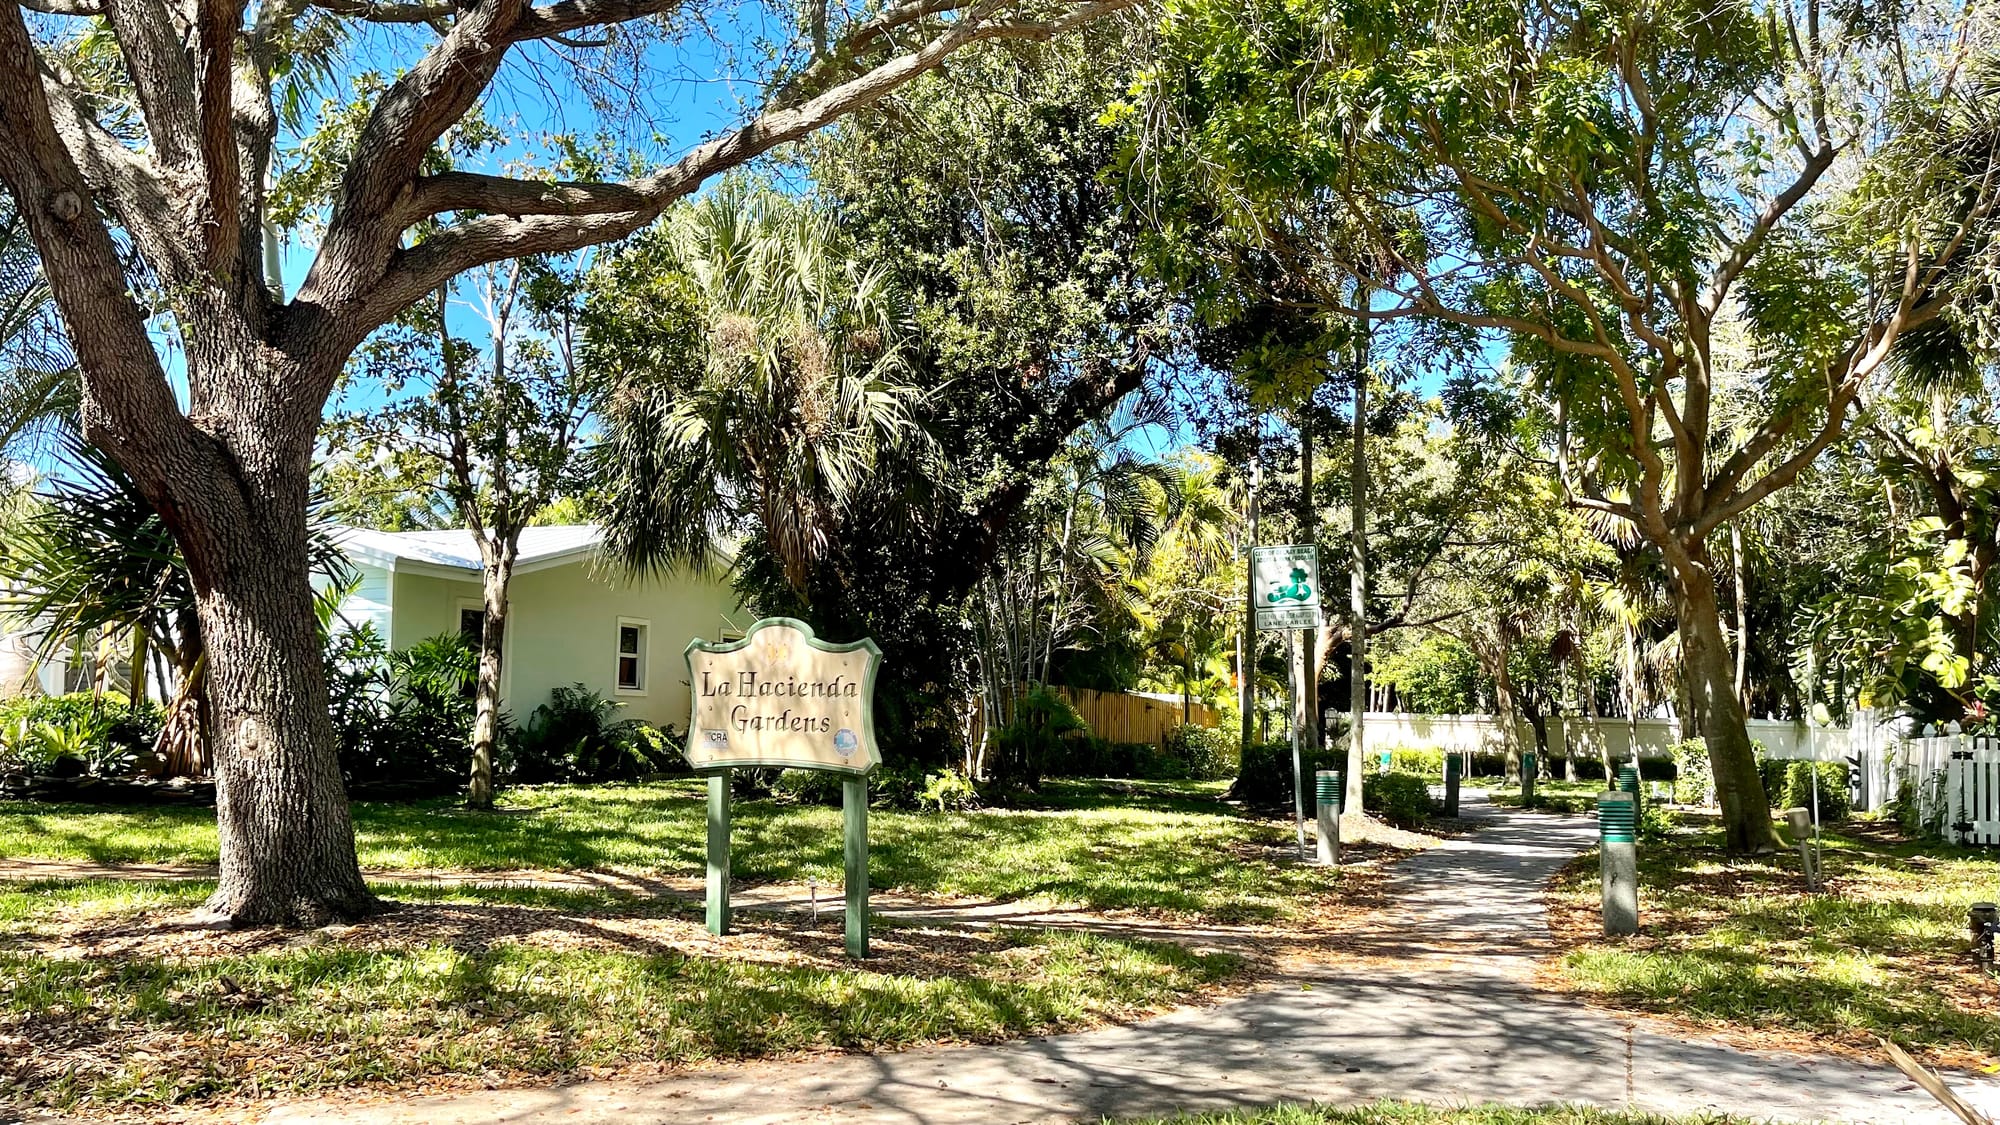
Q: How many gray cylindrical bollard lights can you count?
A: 6